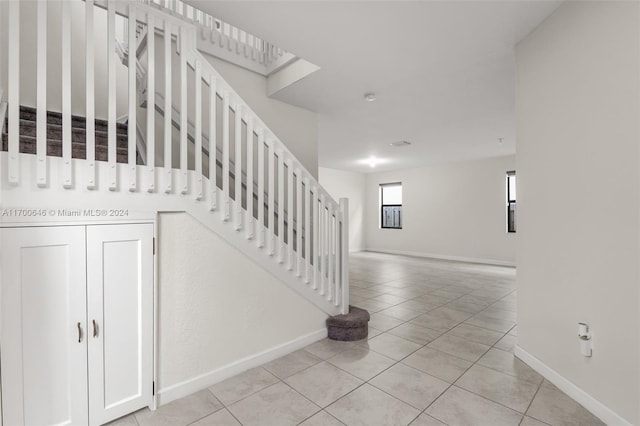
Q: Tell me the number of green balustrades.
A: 0